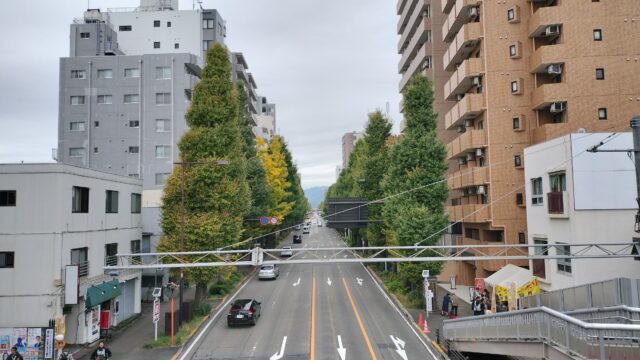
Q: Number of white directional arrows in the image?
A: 6